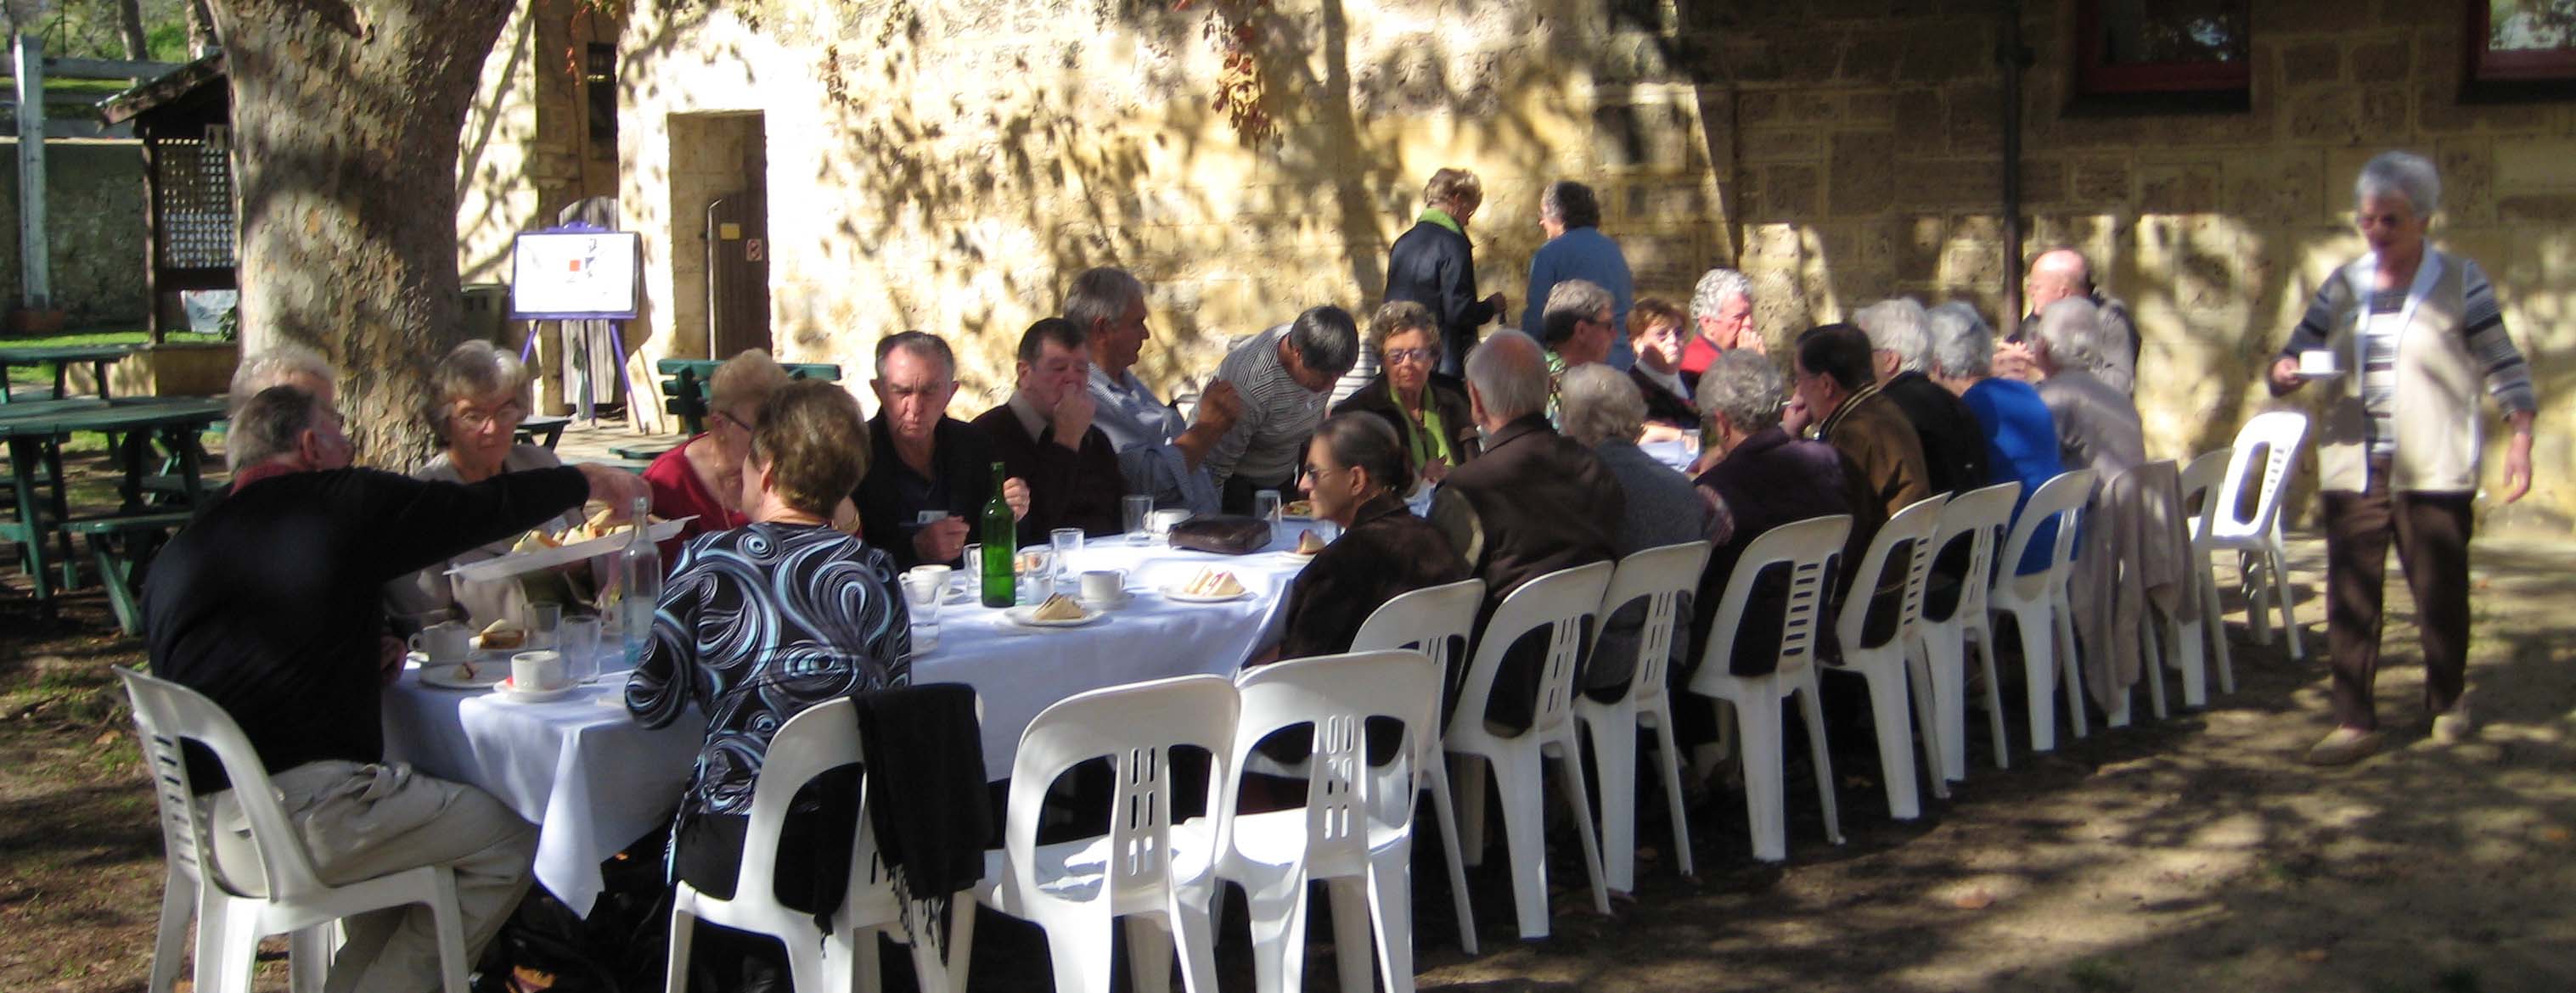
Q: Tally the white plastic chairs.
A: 14